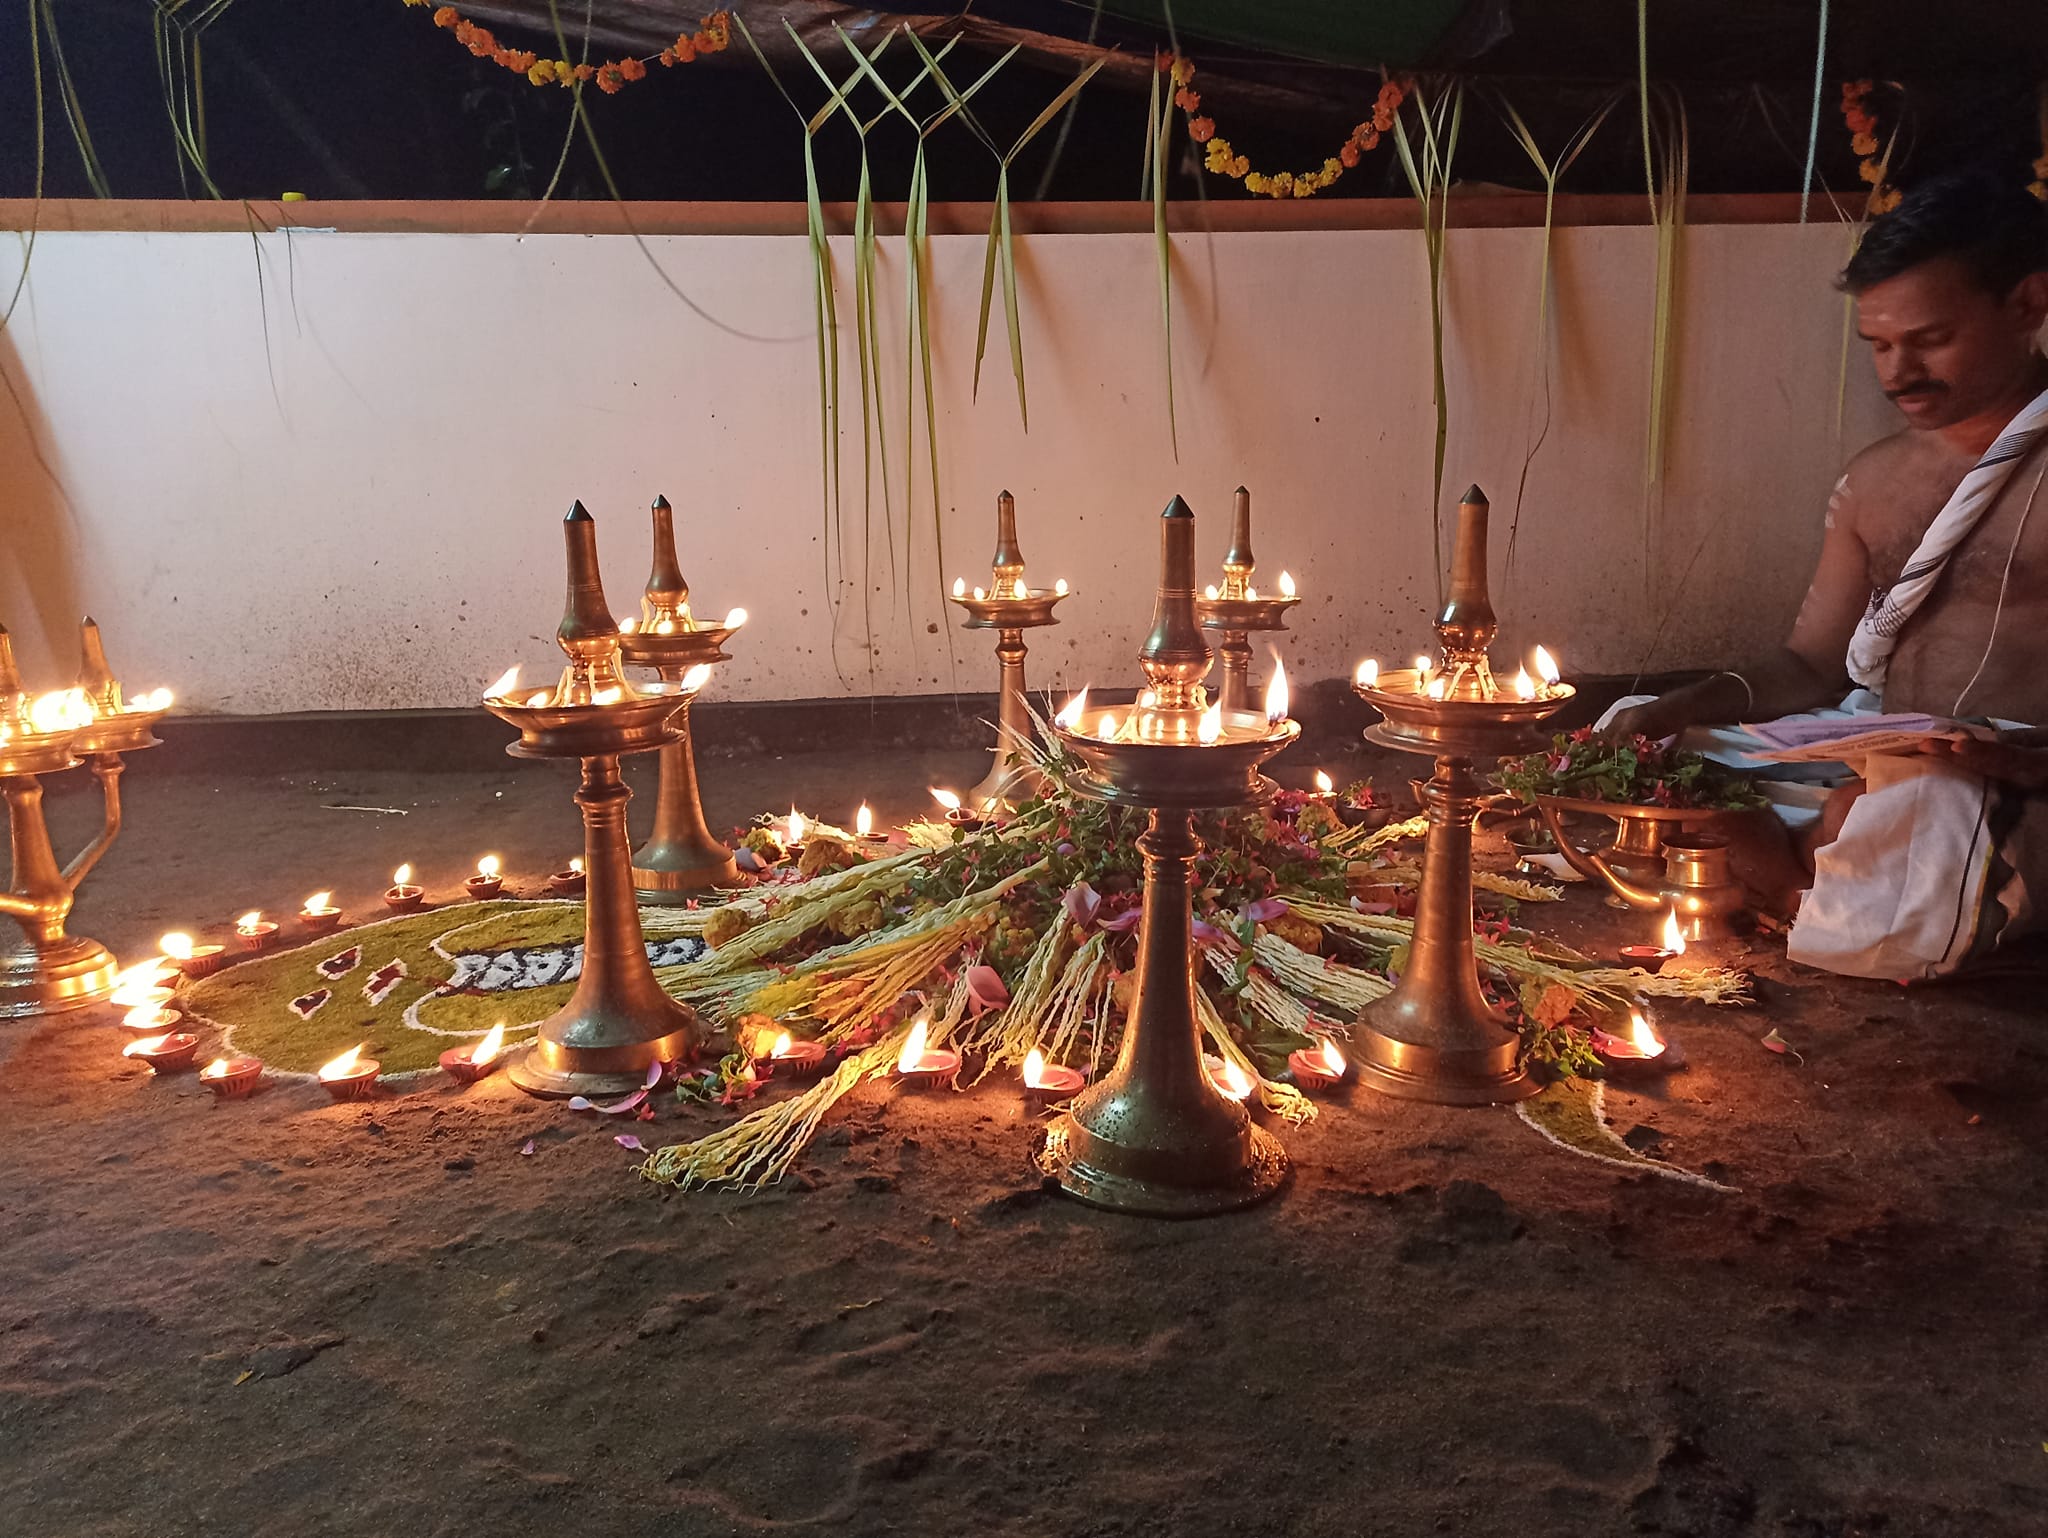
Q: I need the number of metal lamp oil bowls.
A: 8